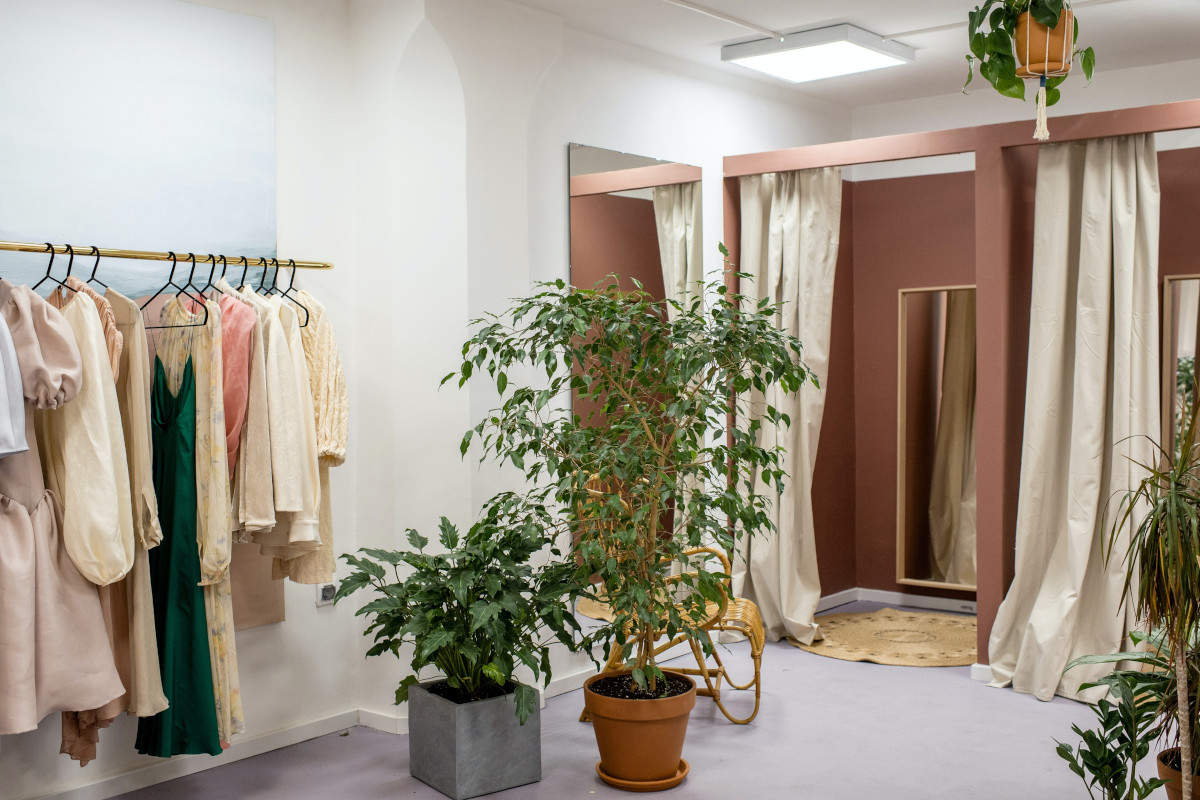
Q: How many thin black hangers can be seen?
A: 11